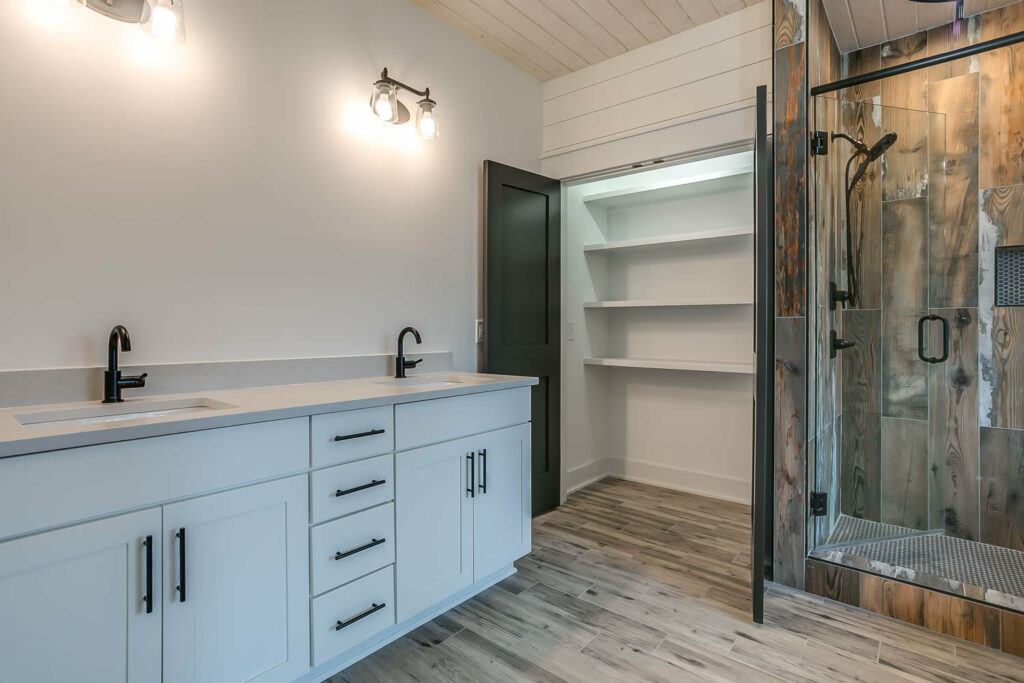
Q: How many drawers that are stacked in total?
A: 4